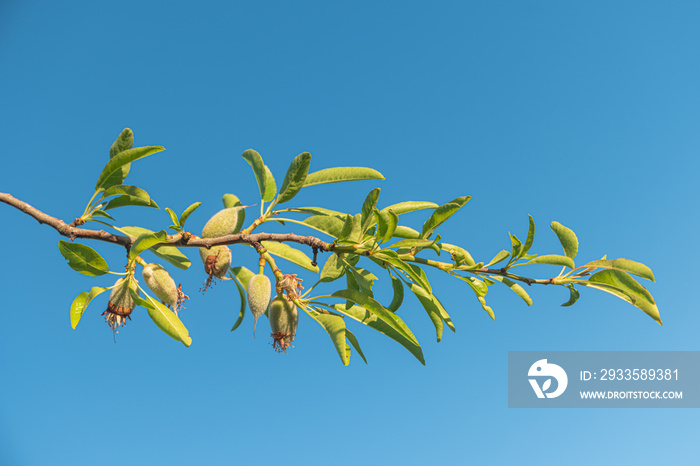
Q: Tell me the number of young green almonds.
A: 6